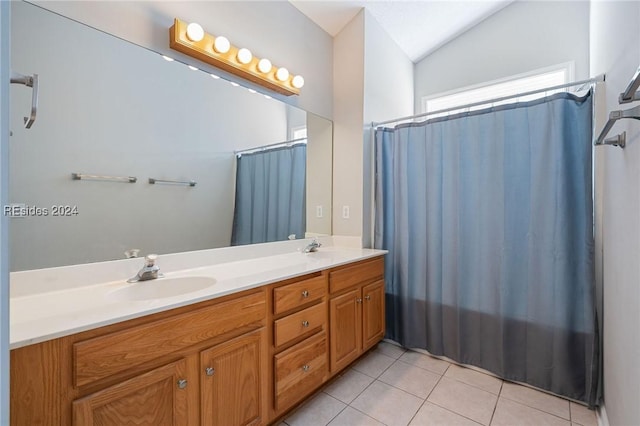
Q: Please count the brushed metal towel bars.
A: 2